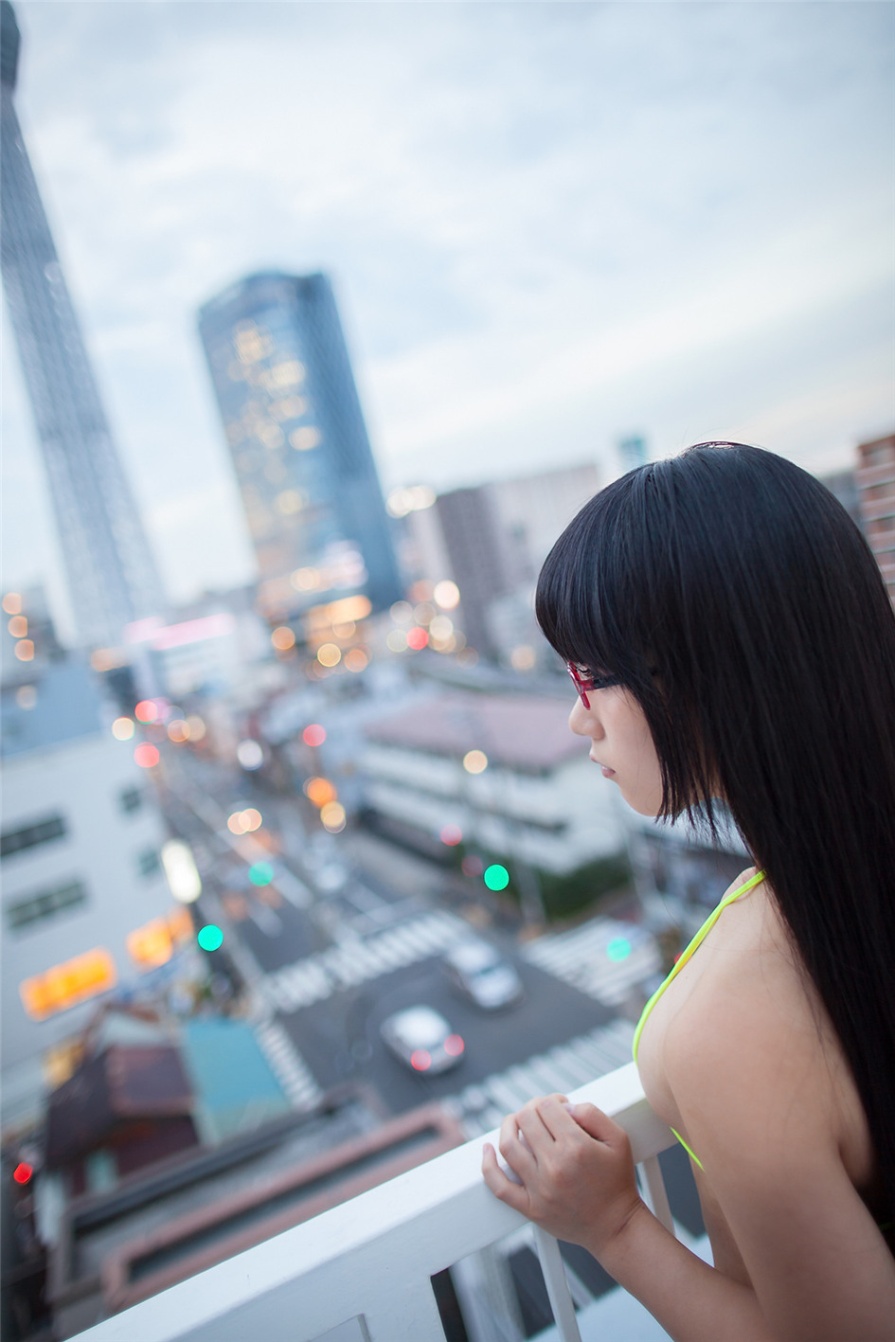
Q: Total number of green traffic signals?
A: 4